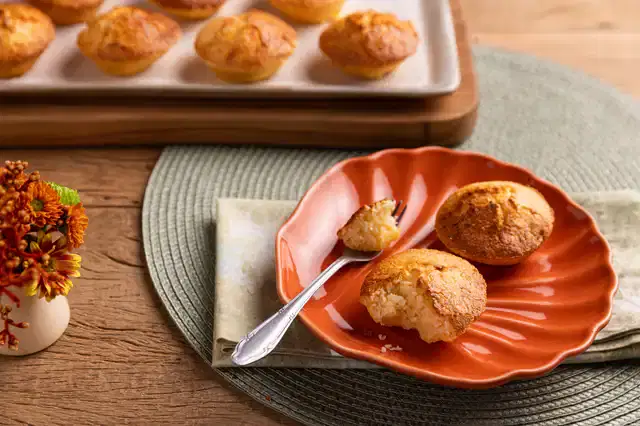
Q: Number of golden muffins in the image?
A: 9